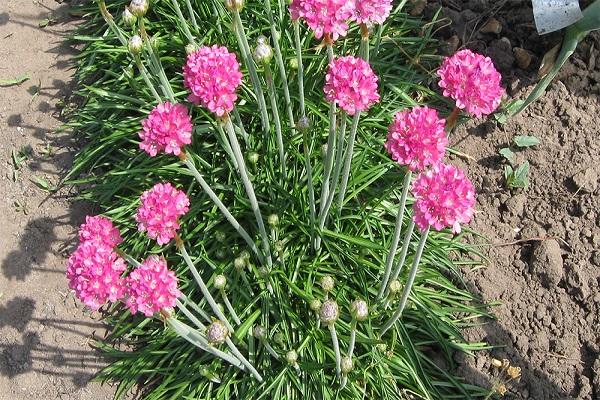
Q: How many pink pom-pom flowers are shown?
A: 12